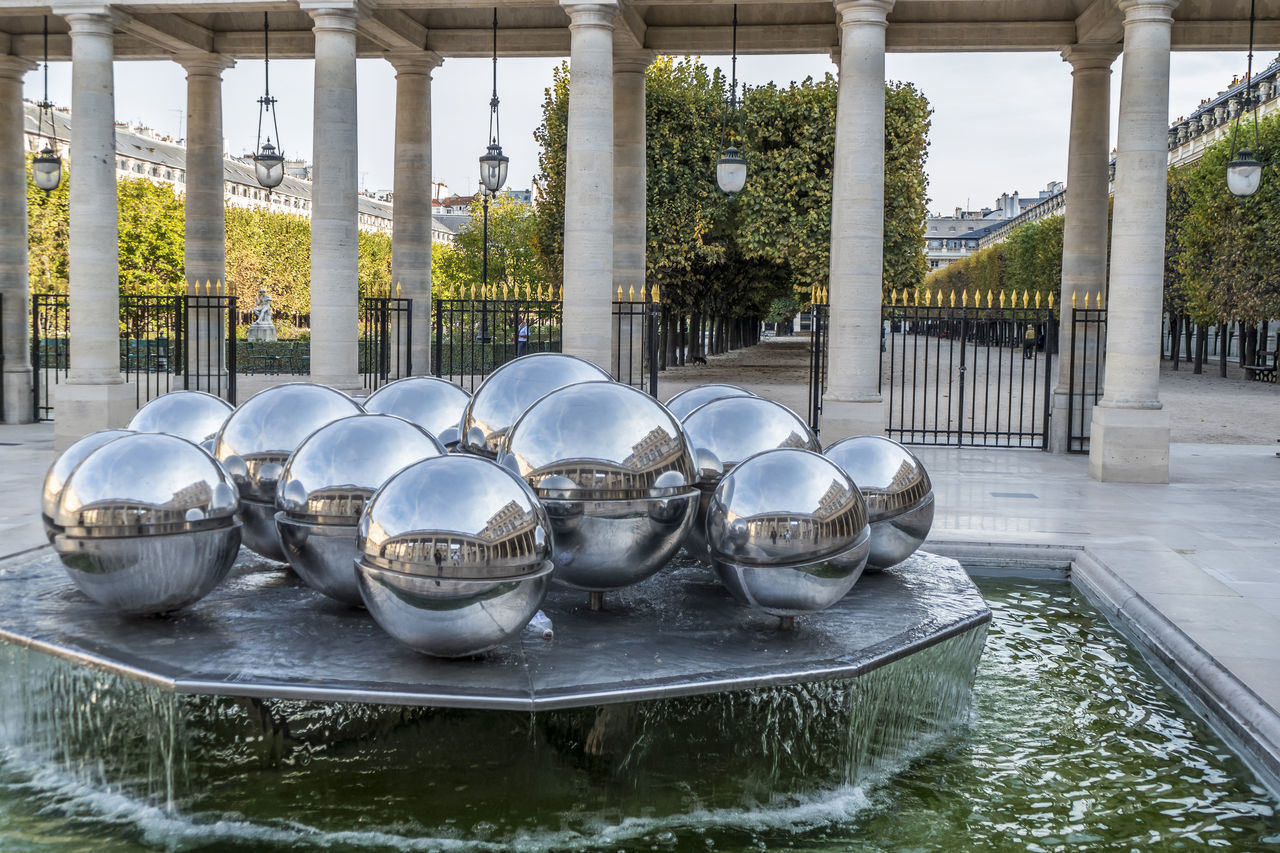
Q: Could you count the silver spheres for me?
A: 13